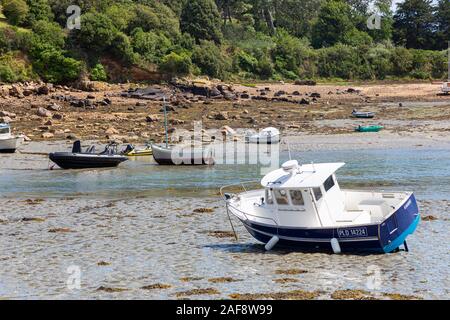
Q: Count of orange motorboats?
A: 0